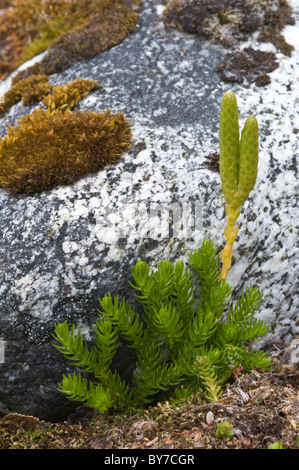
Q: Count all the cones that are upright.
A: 2